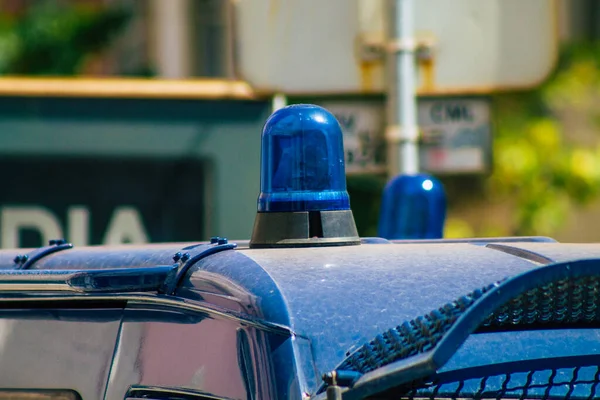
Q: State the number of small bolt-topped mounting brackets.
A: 2